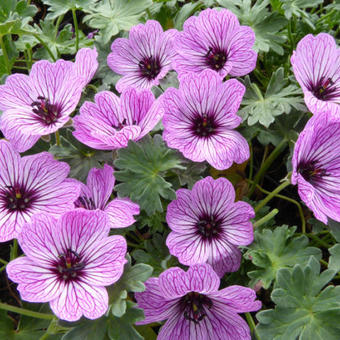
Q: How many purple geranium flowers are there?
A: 12